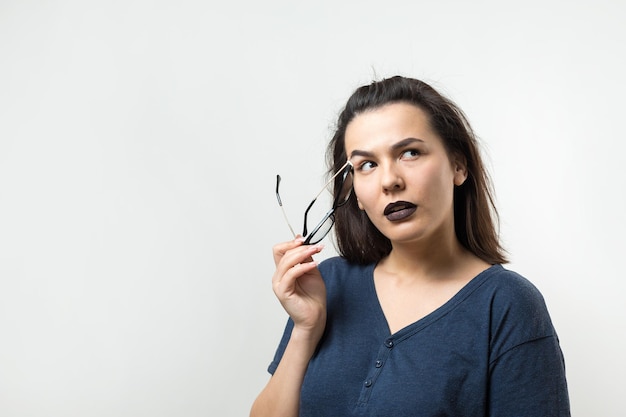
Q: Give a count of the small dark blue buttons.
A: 3